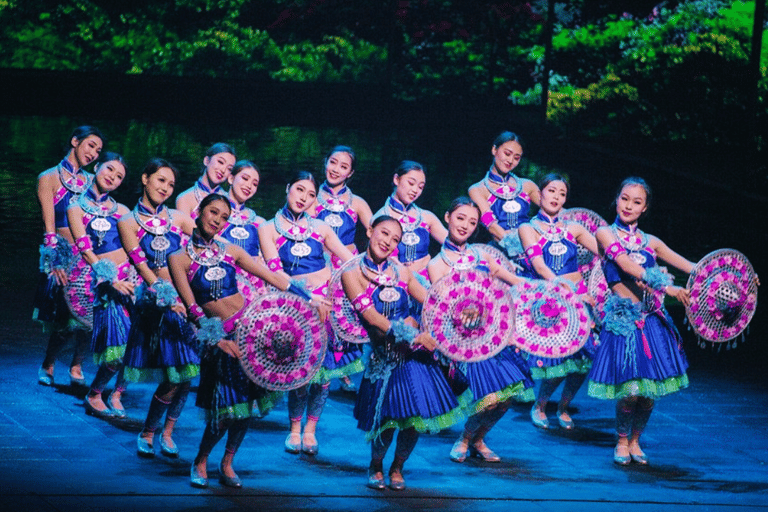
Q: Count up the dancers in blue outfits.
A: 14